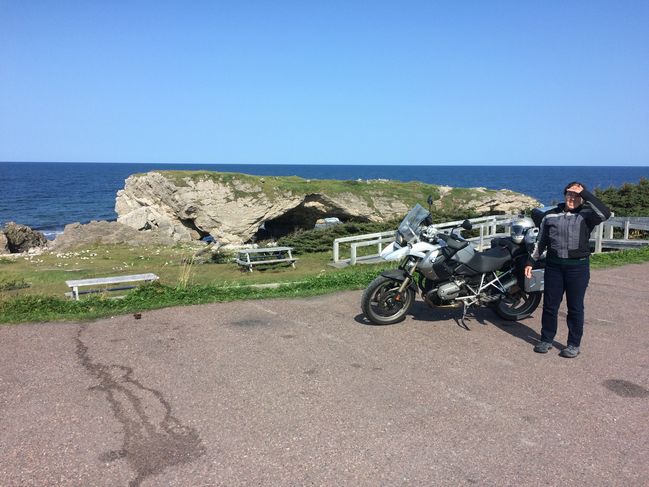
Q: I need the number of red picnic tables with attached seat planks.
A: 0